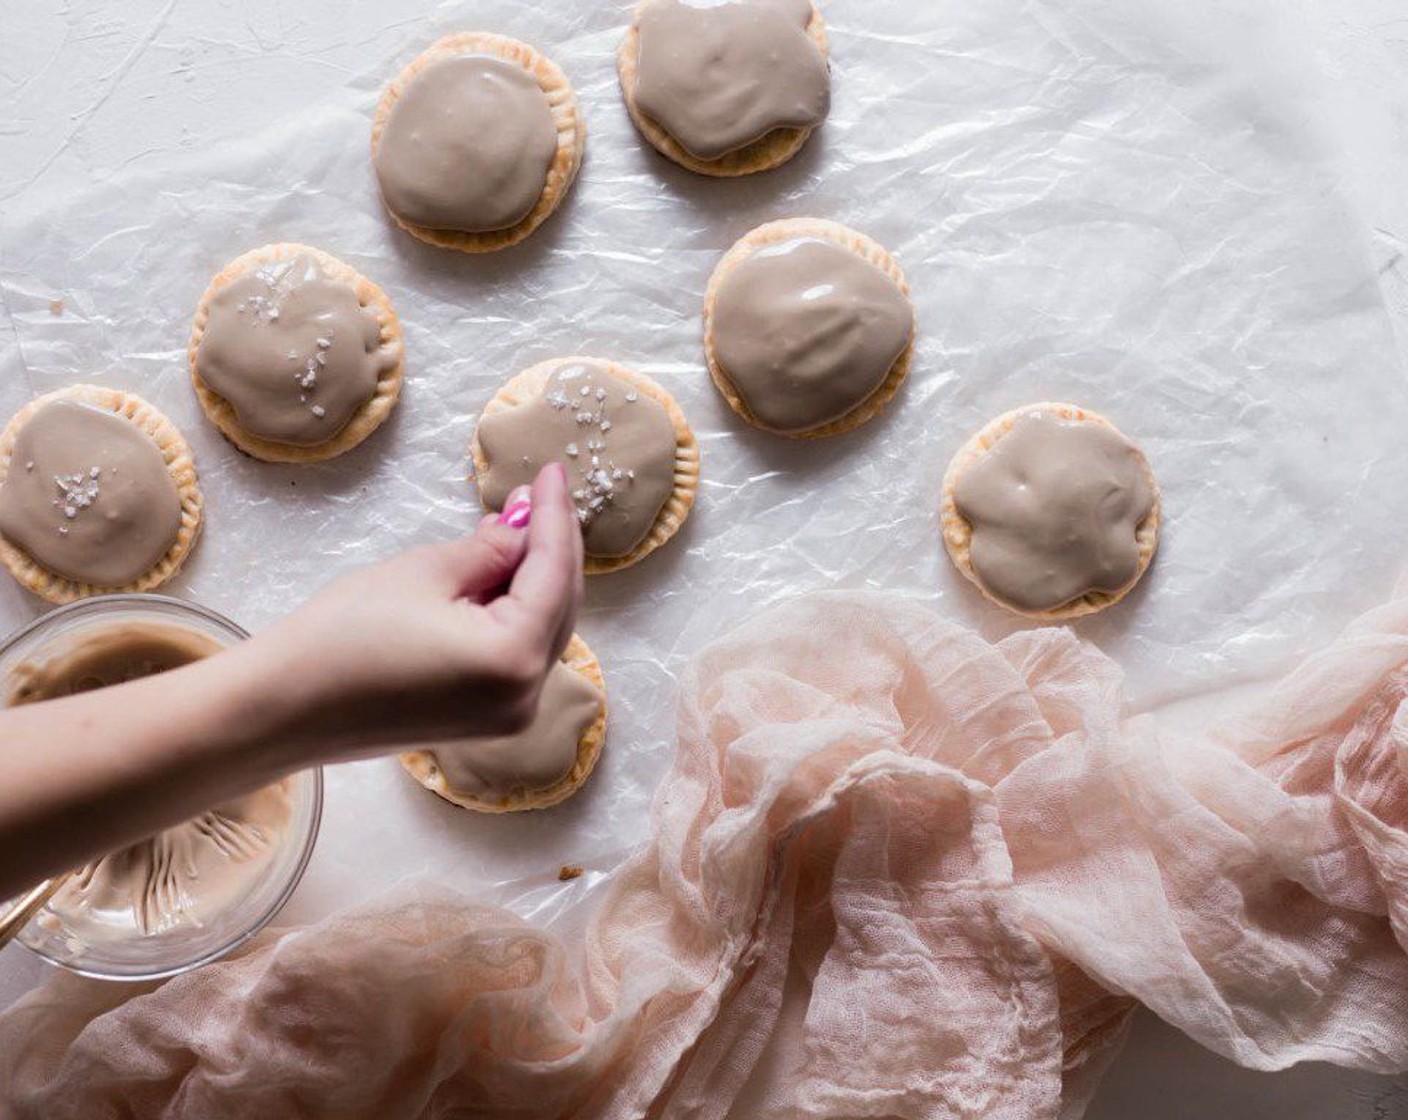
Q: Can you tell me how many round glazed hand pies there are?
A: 8